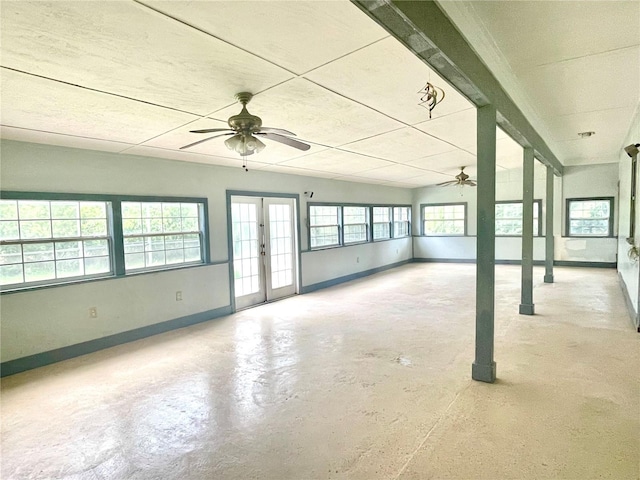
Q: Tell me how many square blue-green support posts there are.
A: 3